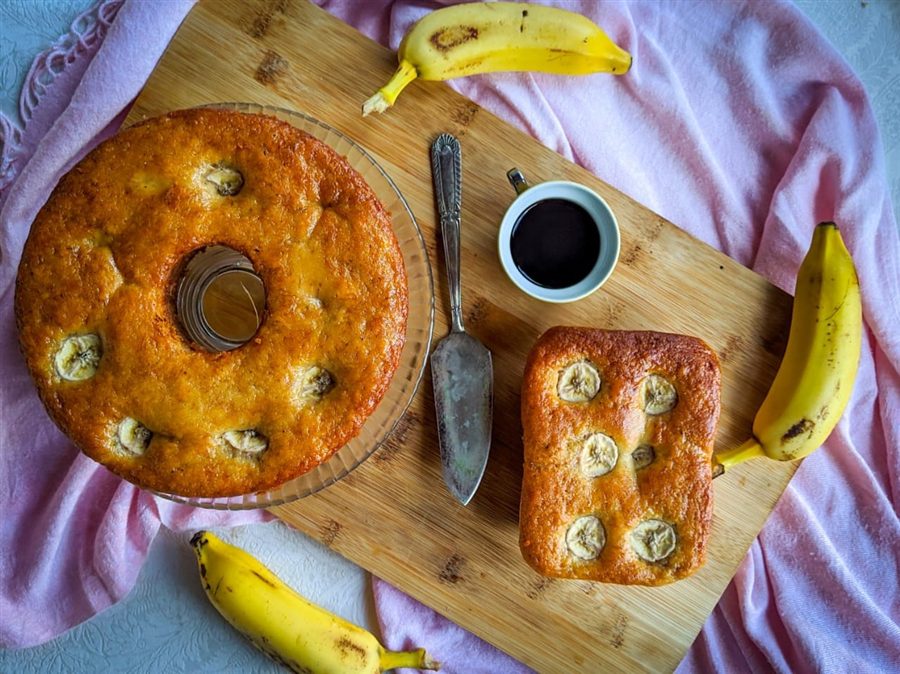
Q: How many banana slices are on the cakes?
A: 11